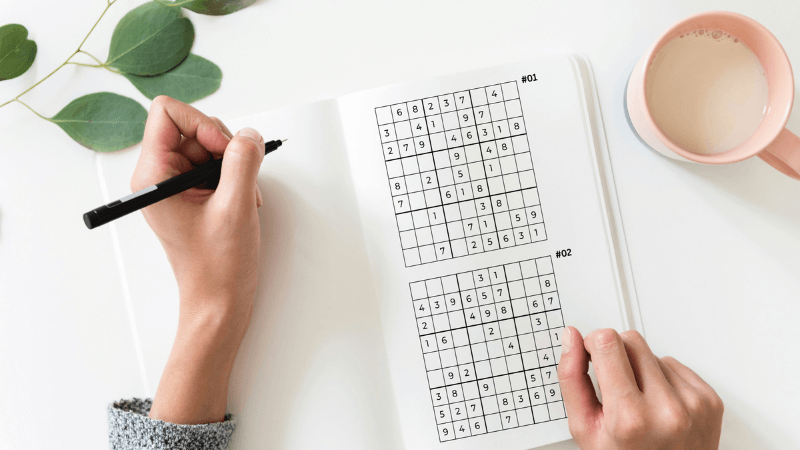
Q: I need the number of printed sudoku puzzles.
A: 2